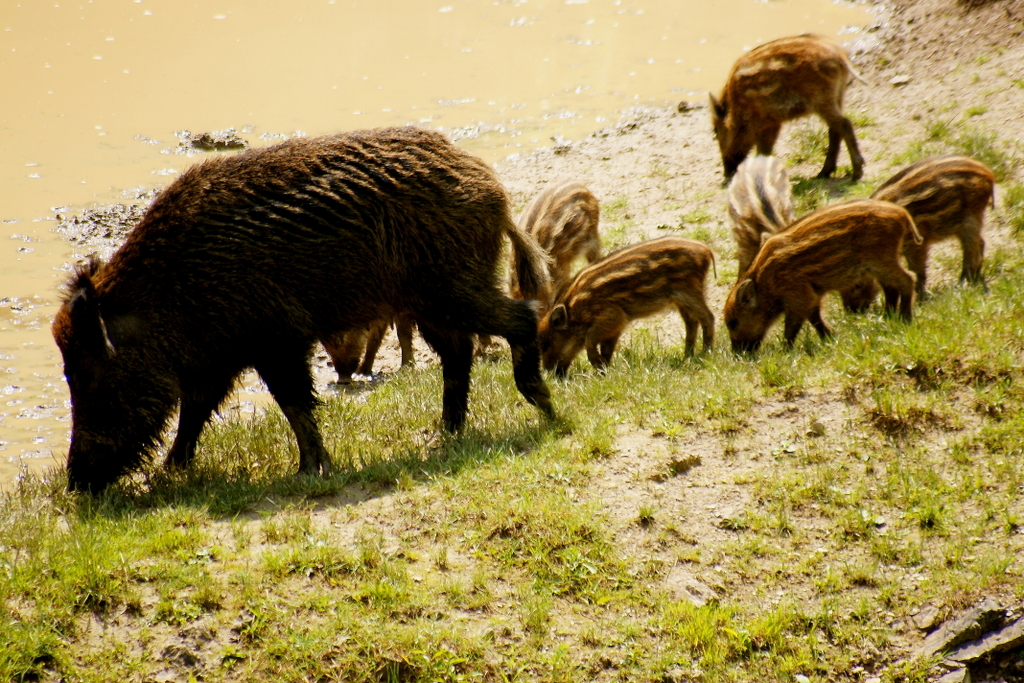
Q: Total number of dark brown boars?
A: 1